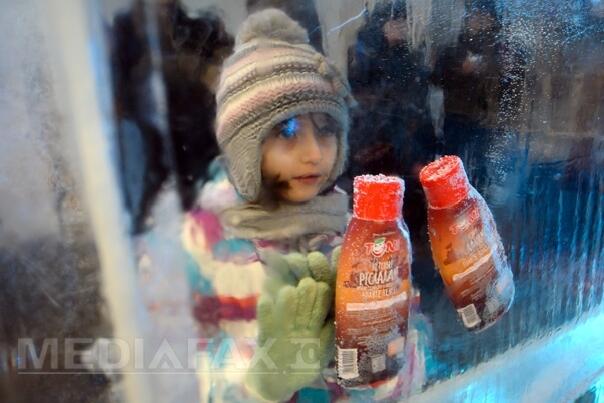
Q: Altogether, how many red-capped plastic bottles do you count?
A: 2